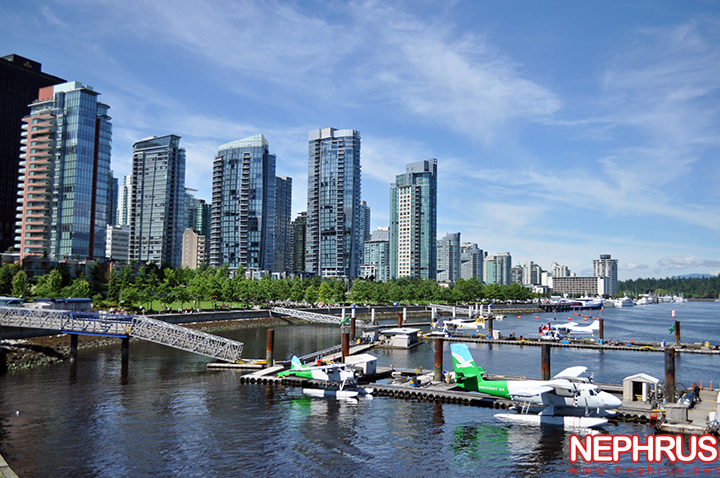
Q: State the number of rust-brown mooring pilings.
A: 10